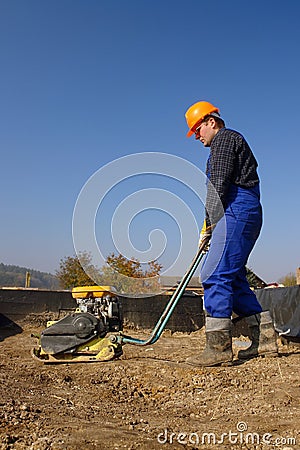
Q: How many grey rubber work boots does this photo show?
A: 2